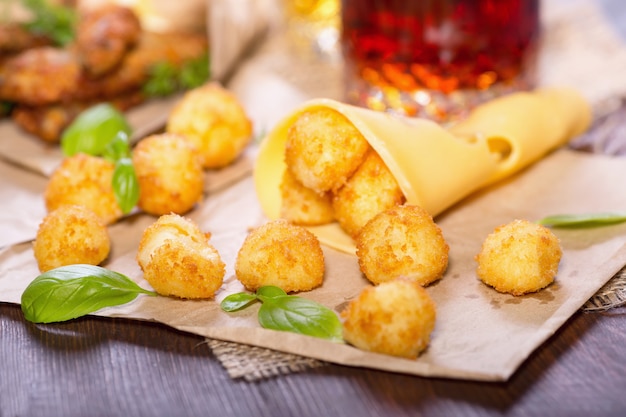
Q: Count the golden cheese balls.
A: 12